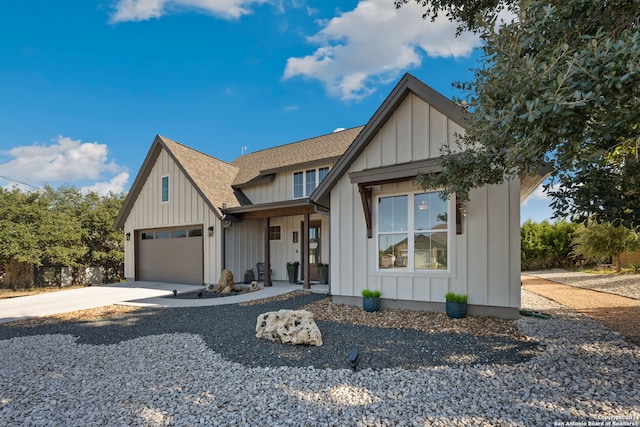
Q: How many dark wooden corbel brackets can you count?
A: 2